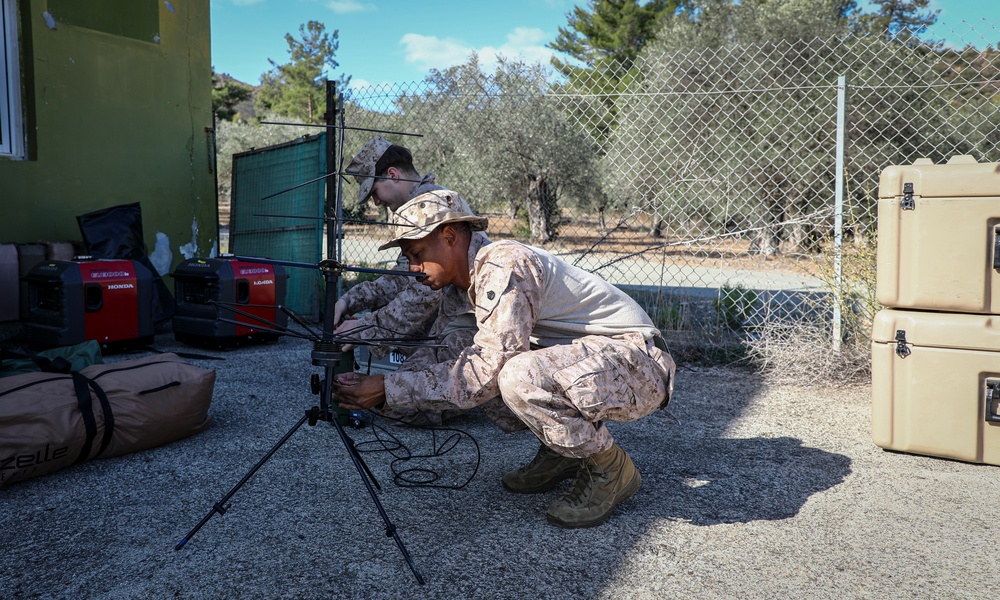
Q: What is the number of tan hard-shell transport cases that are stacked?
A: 2